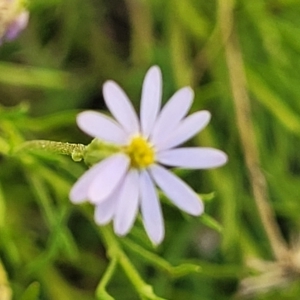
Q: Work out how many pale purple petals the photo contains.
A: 12